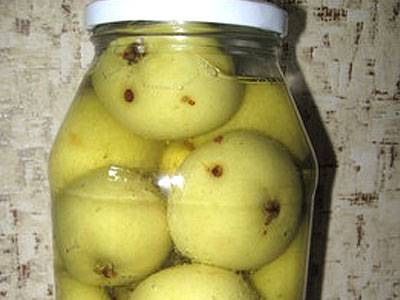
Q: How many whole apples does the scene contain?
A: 3